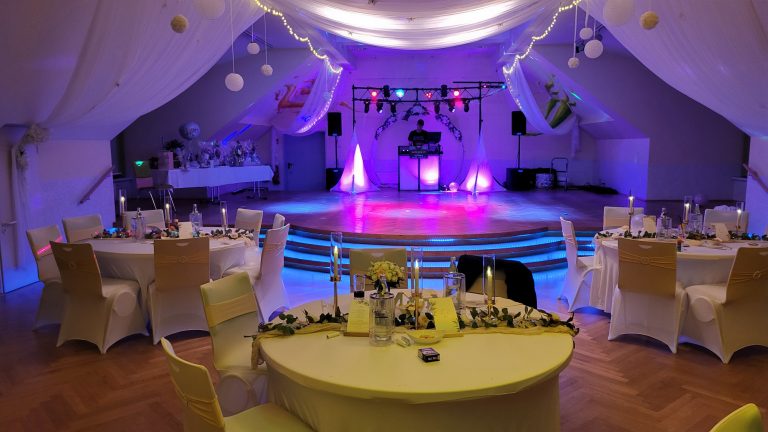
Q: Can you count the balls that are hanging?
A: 10